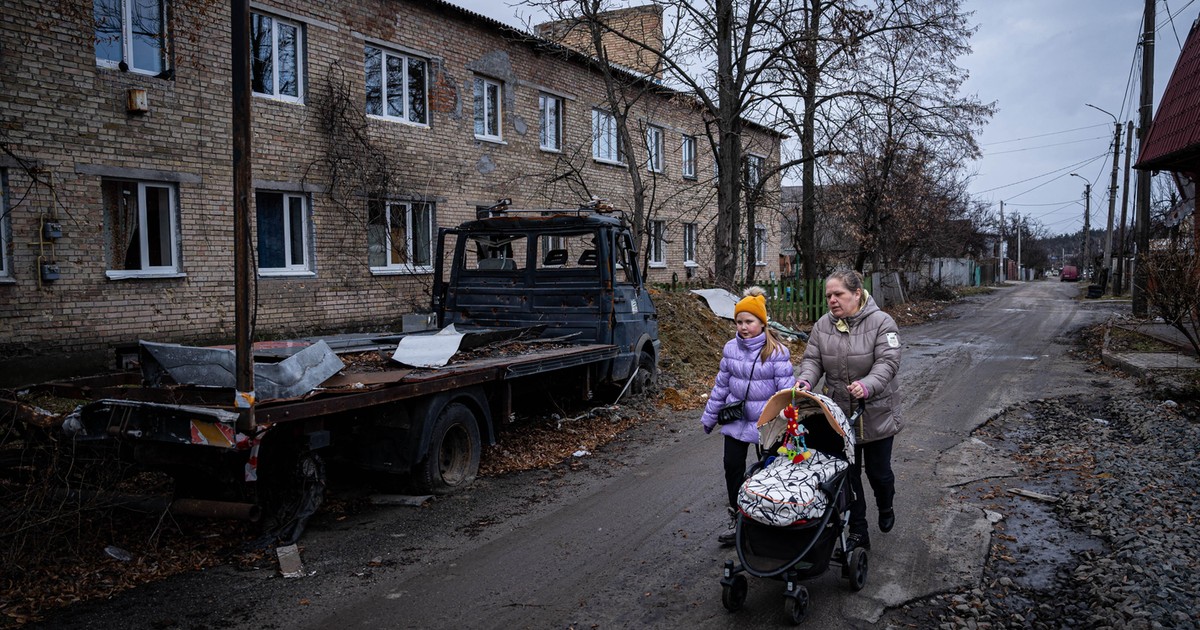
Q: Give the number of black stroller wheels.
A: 3